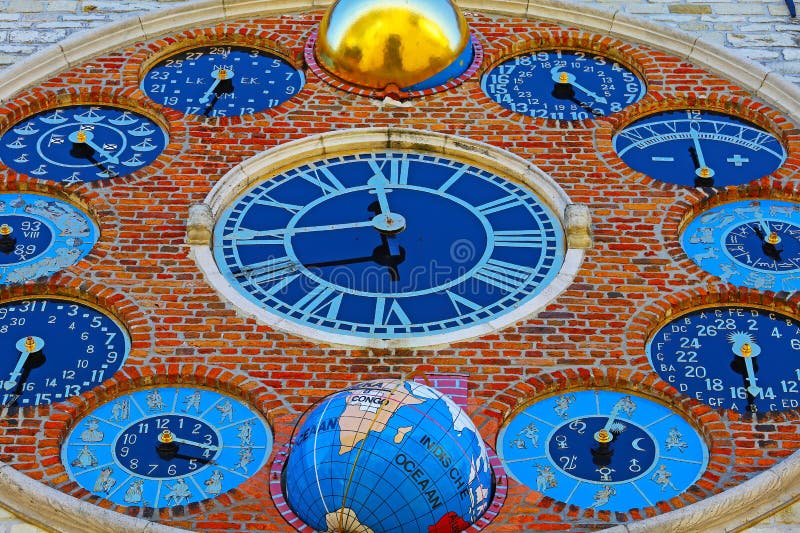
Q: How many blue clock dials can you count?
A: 11